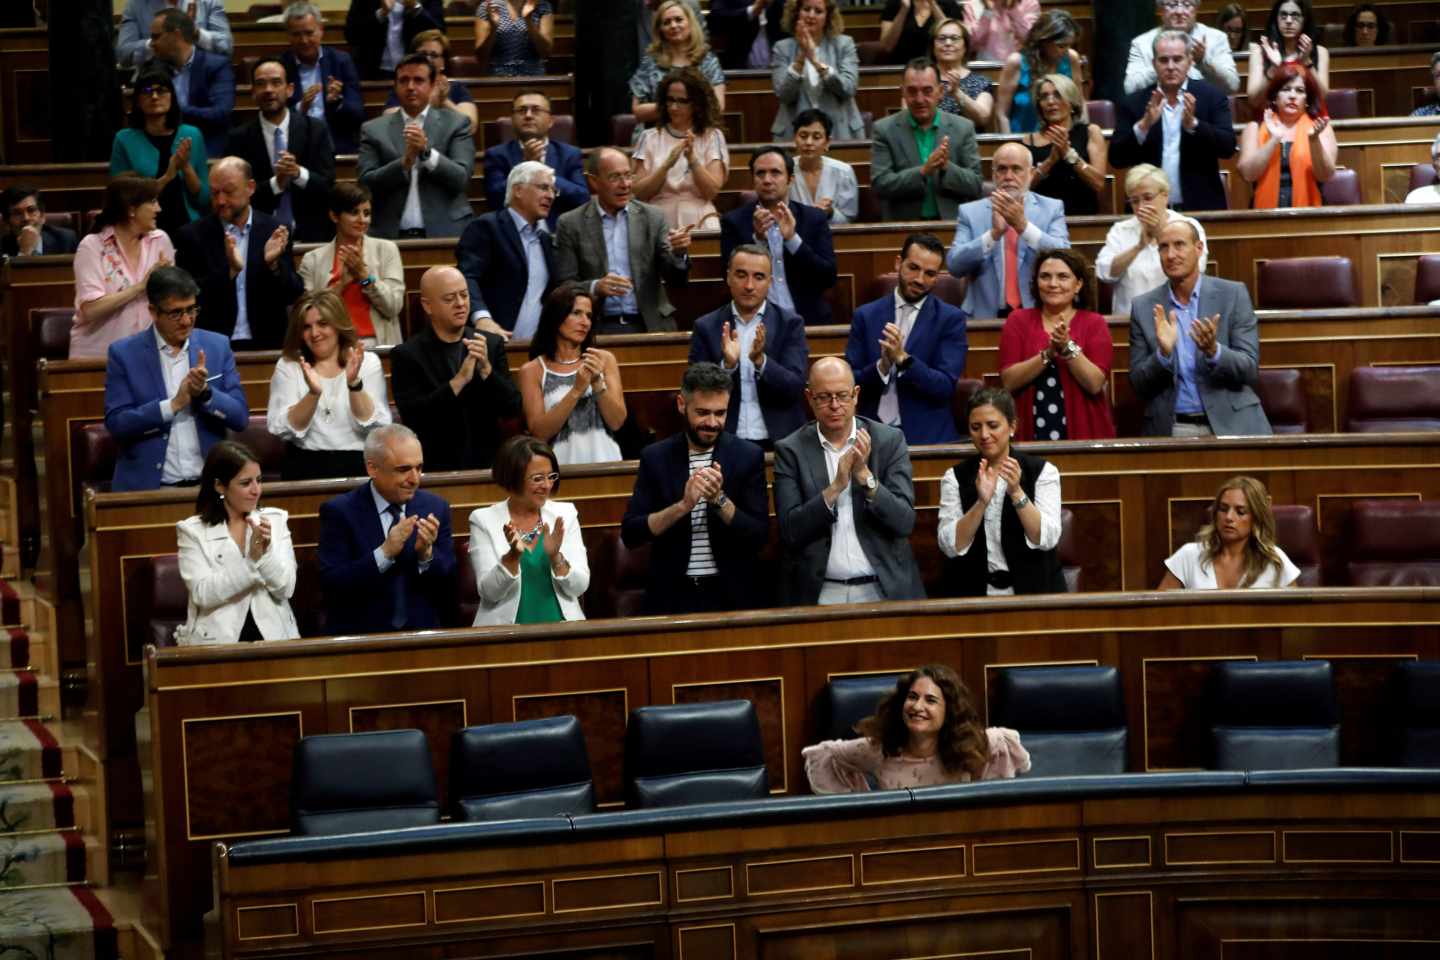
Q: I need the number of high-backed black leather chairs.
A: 7